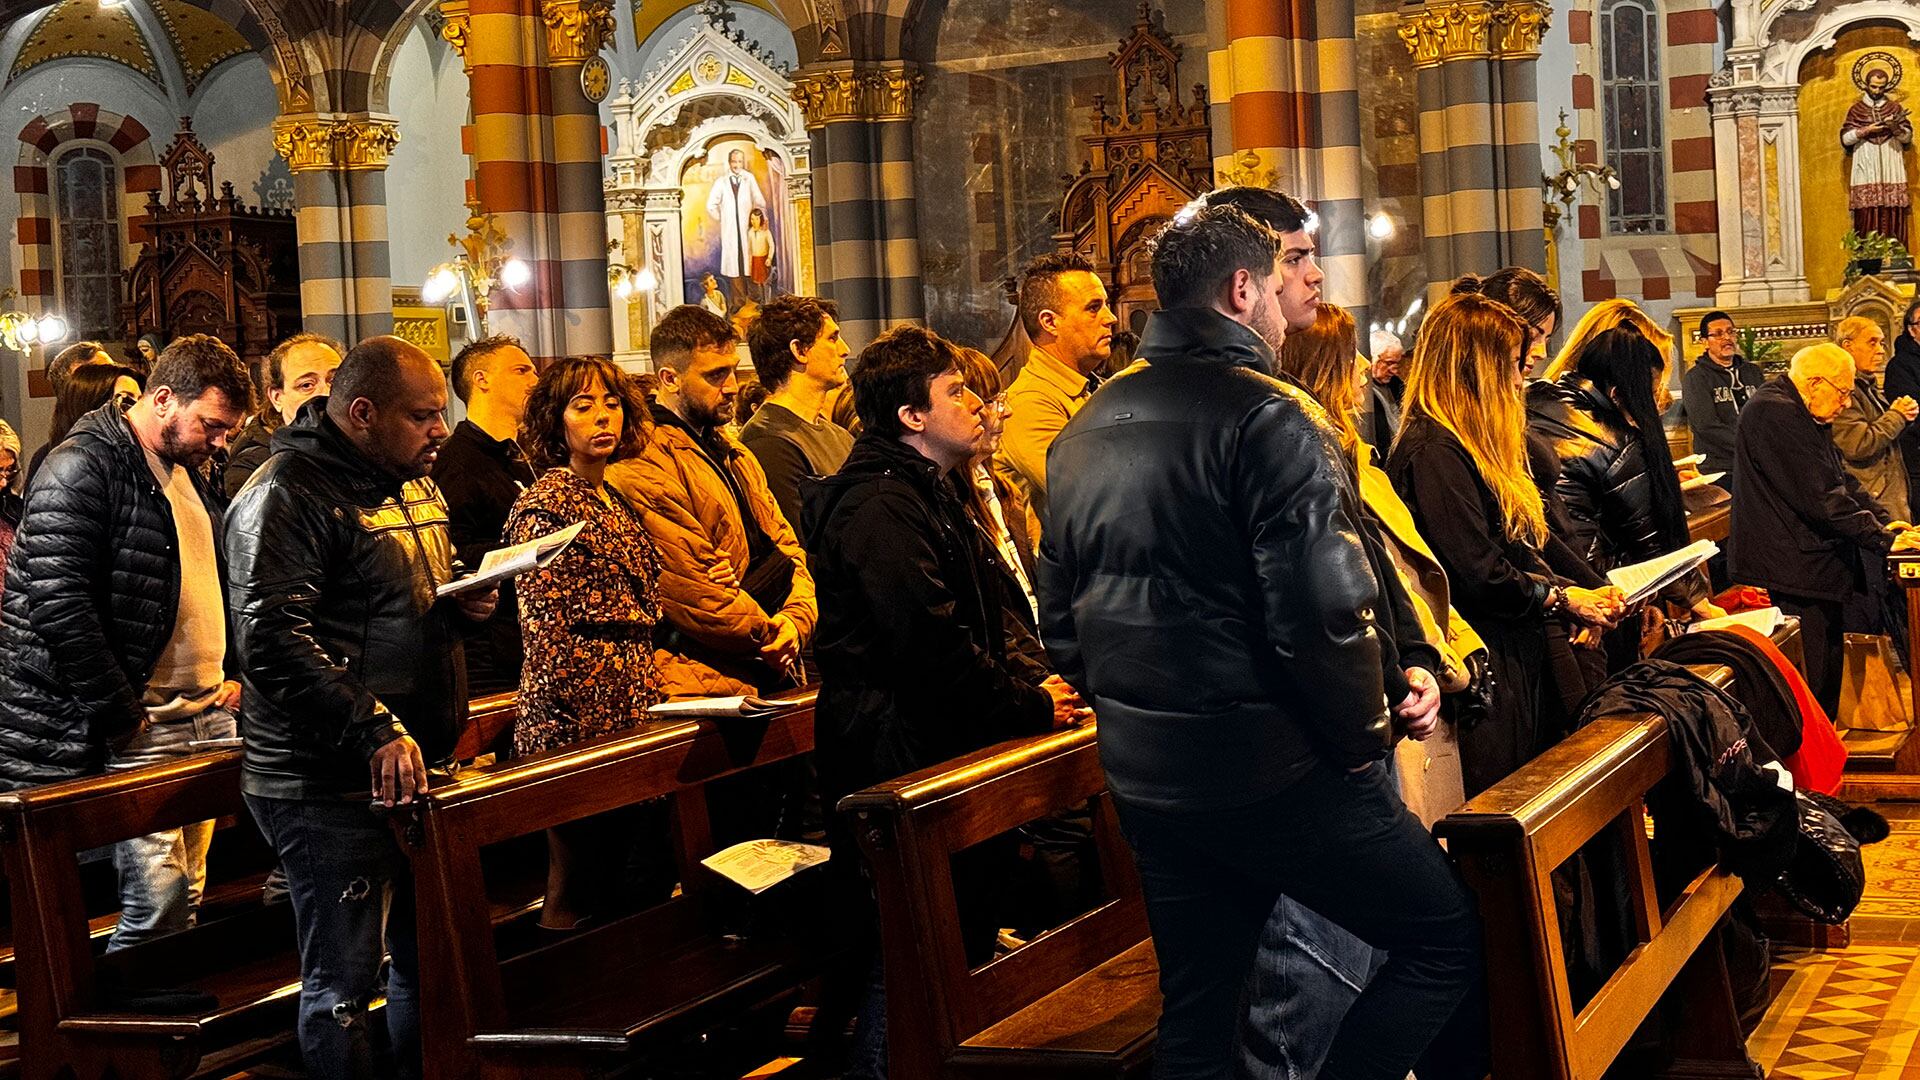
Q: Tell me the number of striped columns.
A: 5